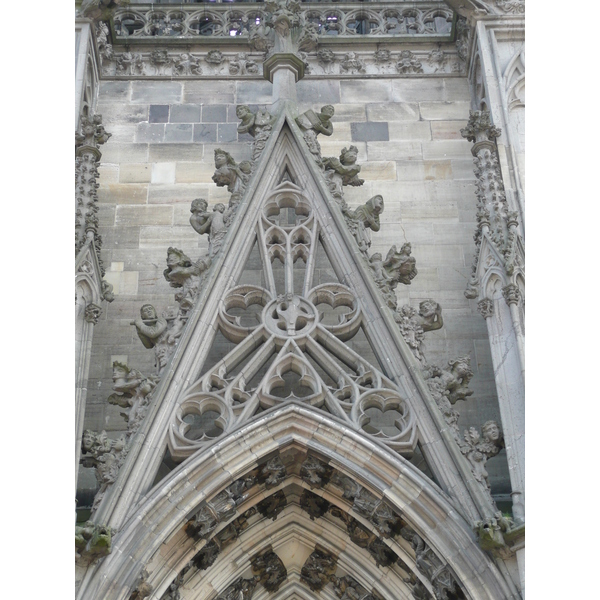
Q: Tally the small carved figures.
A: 14